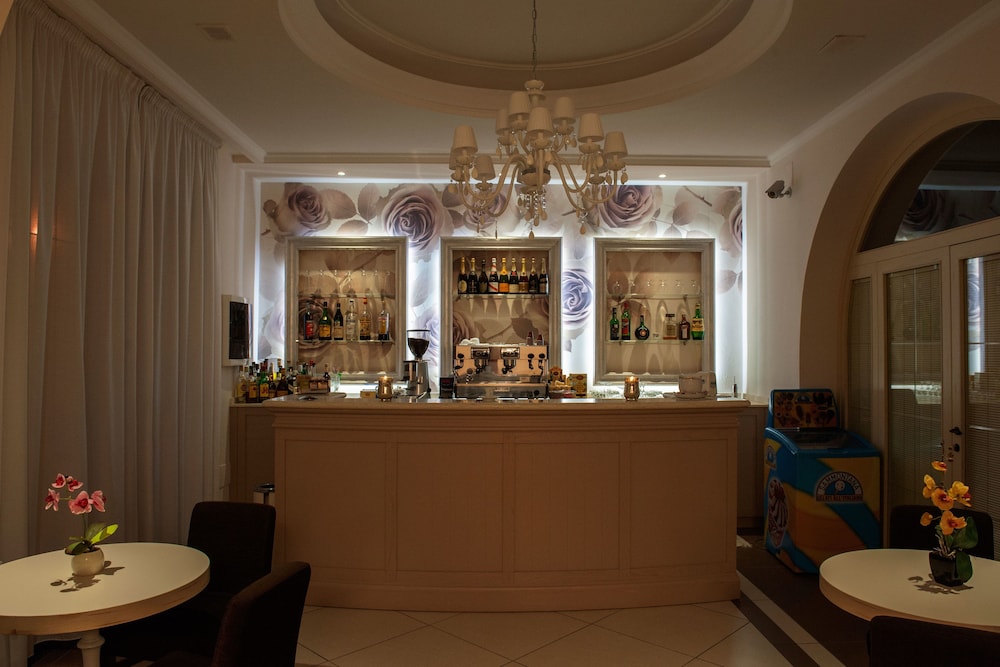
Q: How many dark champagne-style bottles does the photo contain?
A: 9